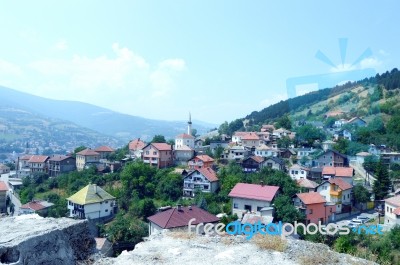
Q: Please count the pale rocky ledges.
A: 2